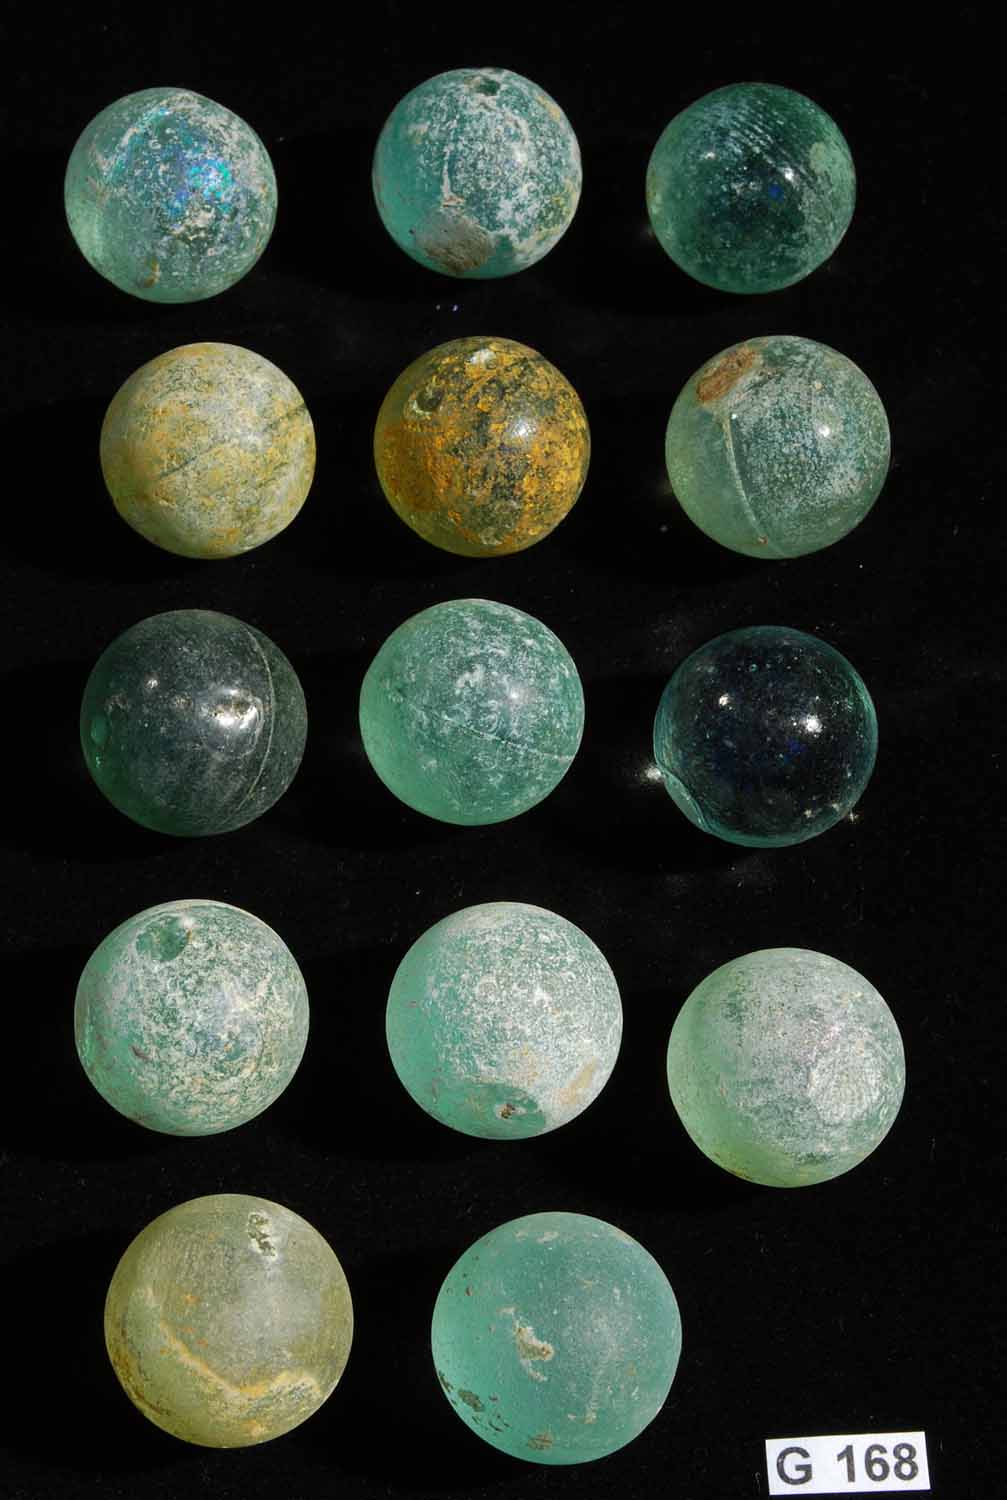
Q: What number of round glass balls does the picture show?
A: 14